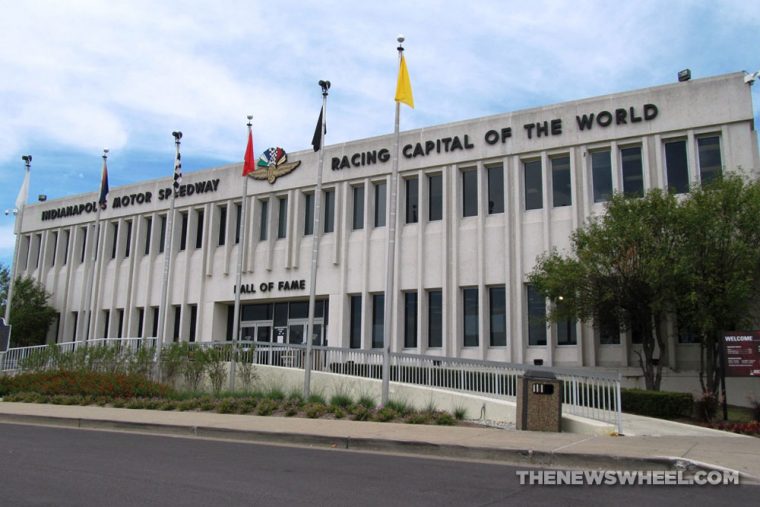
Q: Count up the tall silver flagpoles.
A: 6